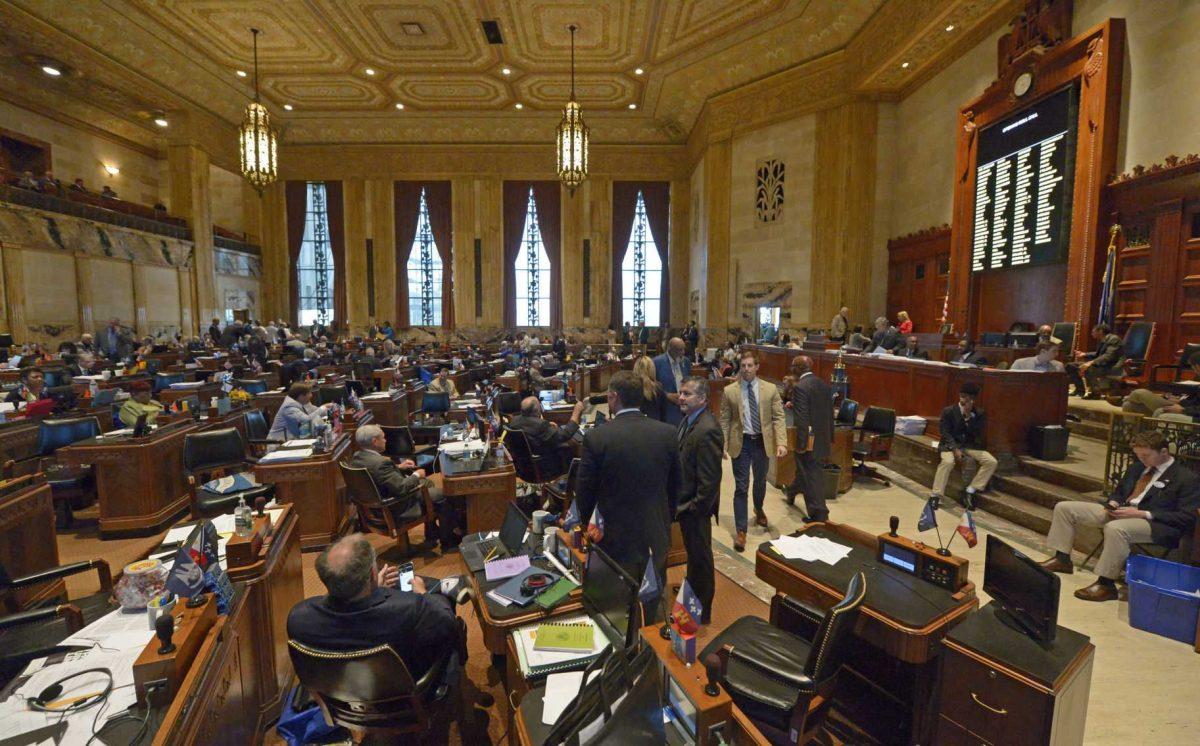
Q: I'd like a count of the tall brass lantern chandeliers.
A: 2